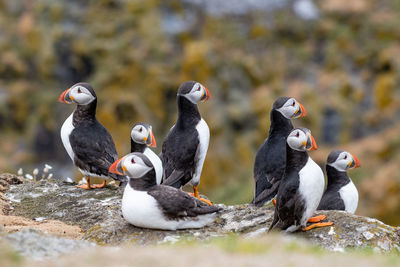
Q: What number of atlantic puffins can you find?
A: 7